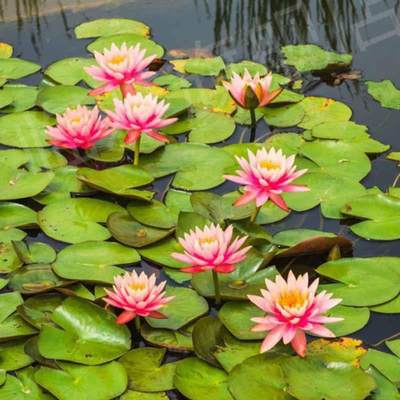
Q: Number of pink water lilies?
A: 8